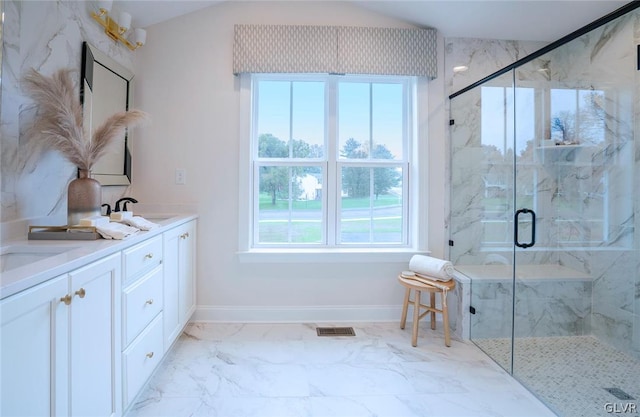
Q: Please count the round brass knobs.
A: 7